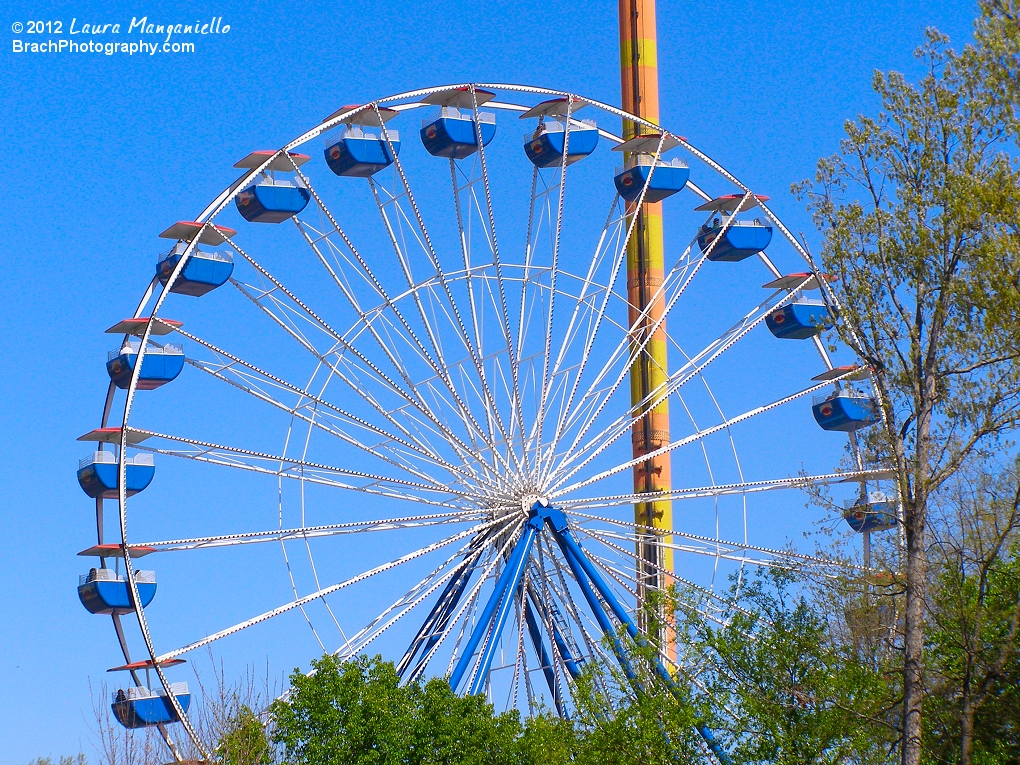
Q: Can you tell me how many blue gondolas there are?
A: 14